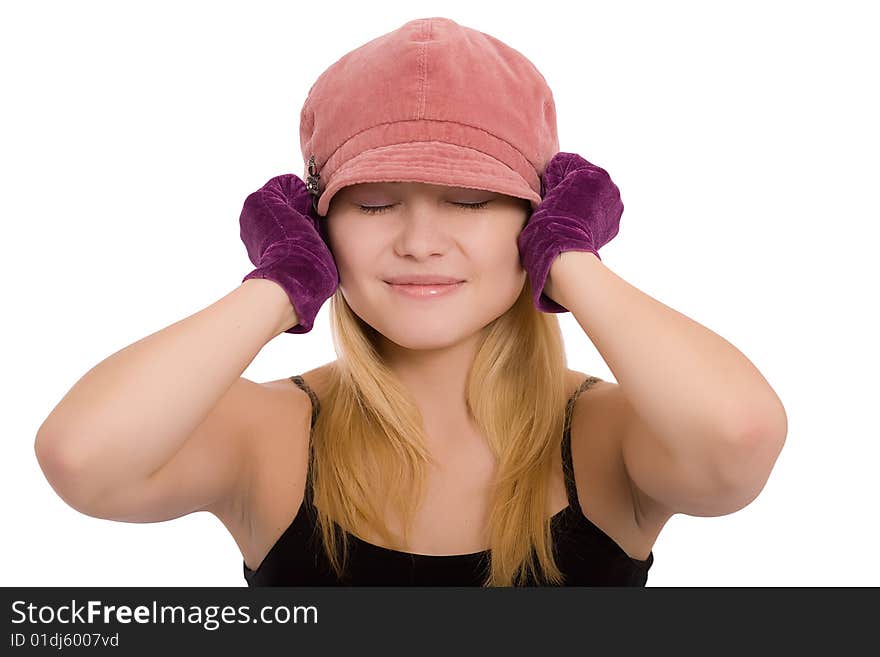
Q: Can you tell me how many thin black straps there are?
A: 2